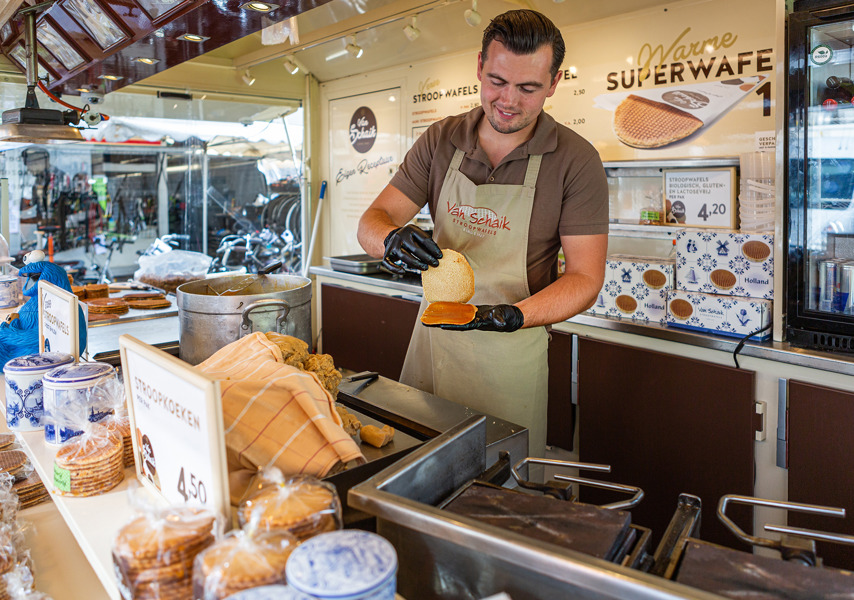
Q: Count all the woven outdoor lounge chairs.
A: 0